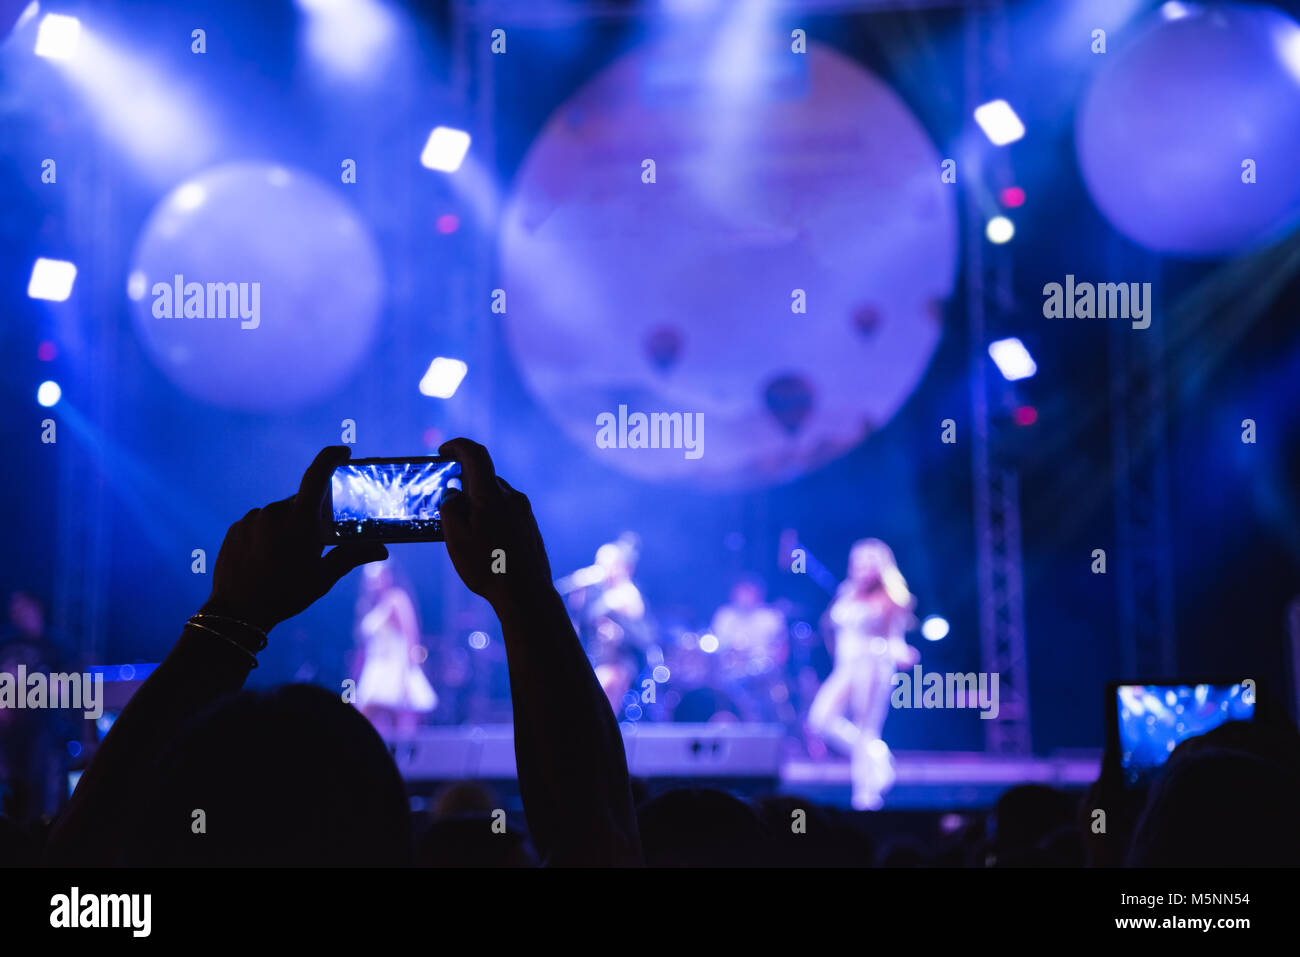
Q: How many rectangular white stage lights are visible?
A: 6